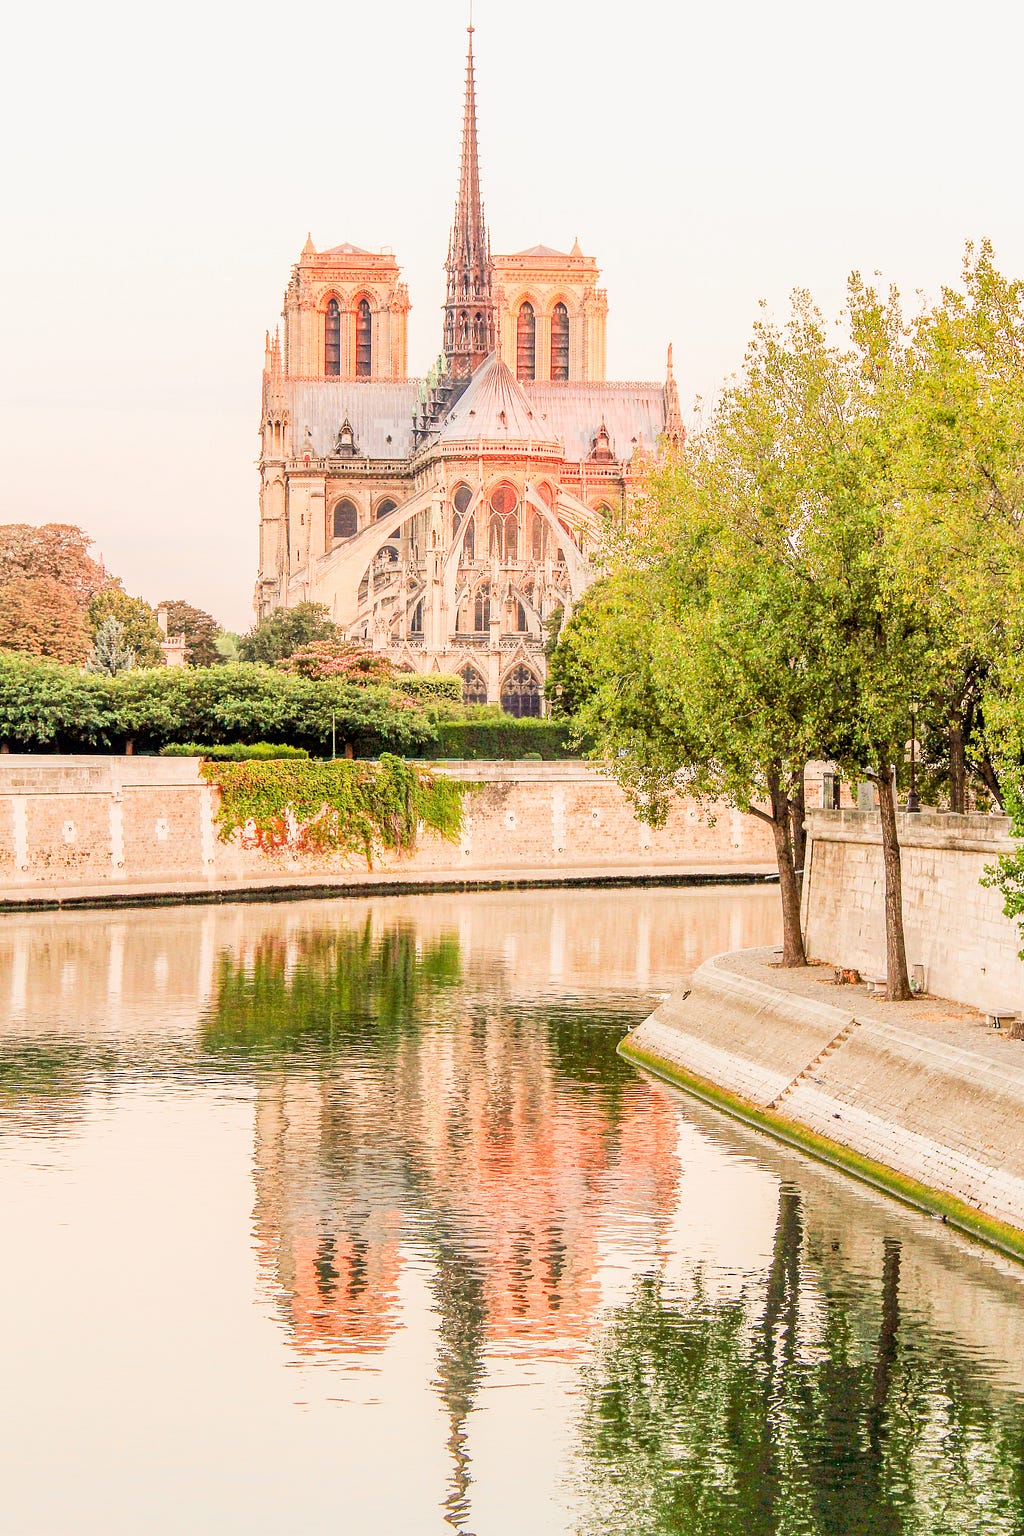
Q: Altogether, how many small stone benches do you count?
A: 2